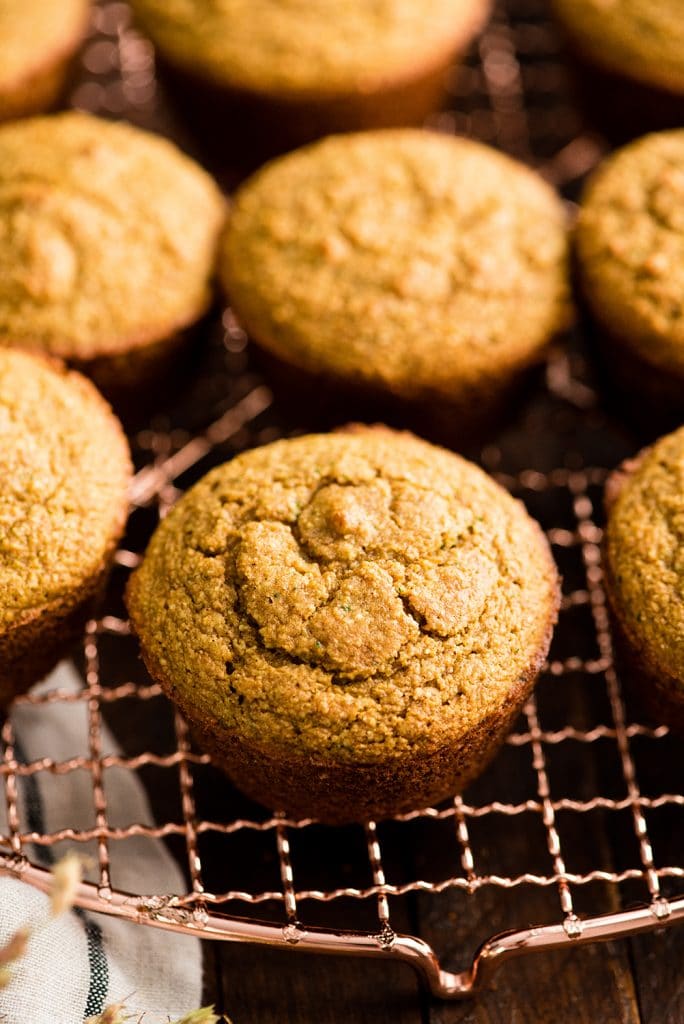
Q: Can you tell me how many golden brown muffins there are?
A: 9